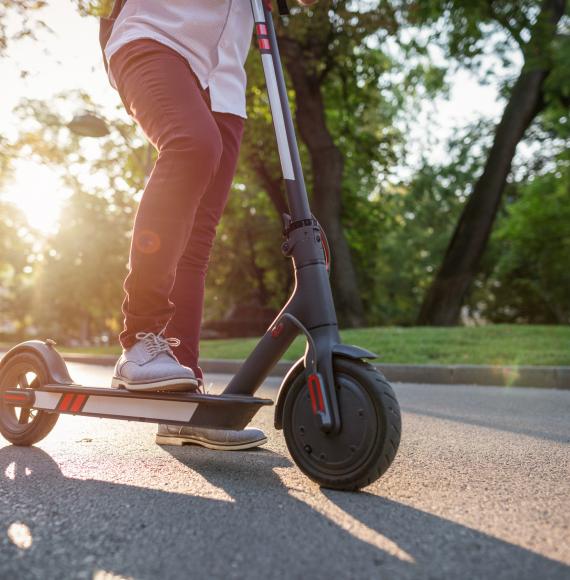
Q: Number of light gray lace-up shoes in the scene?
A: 2